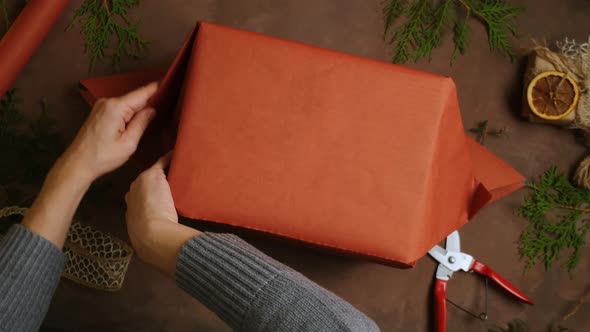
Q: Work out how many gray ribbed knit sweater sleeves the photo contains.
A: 2